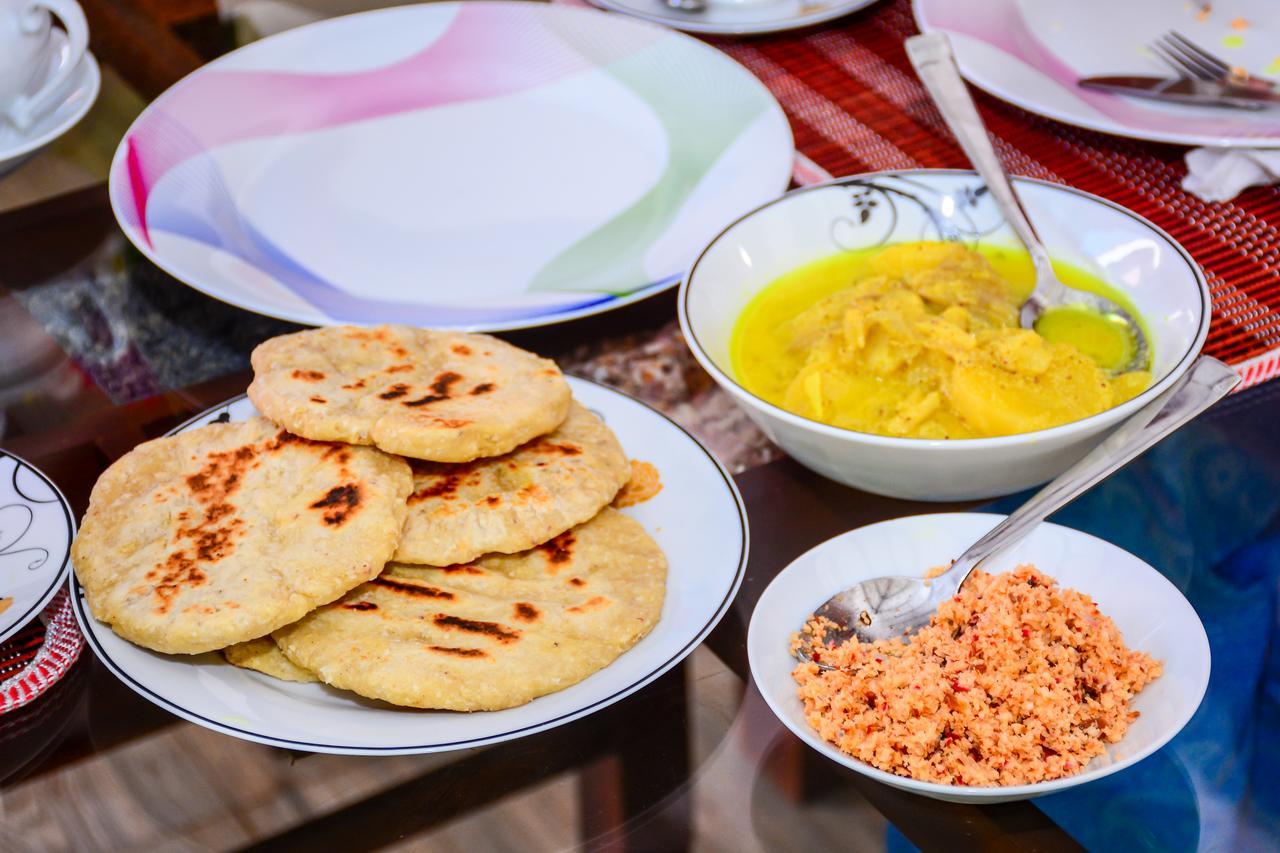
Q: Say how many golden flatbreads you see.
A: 5